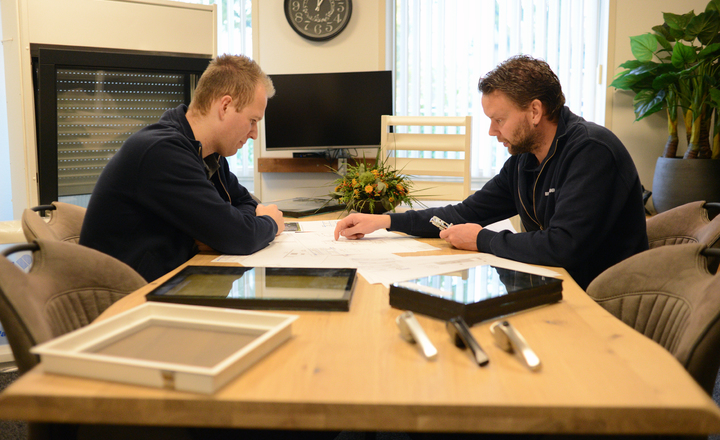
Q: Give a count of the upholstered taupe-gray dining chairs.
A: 4